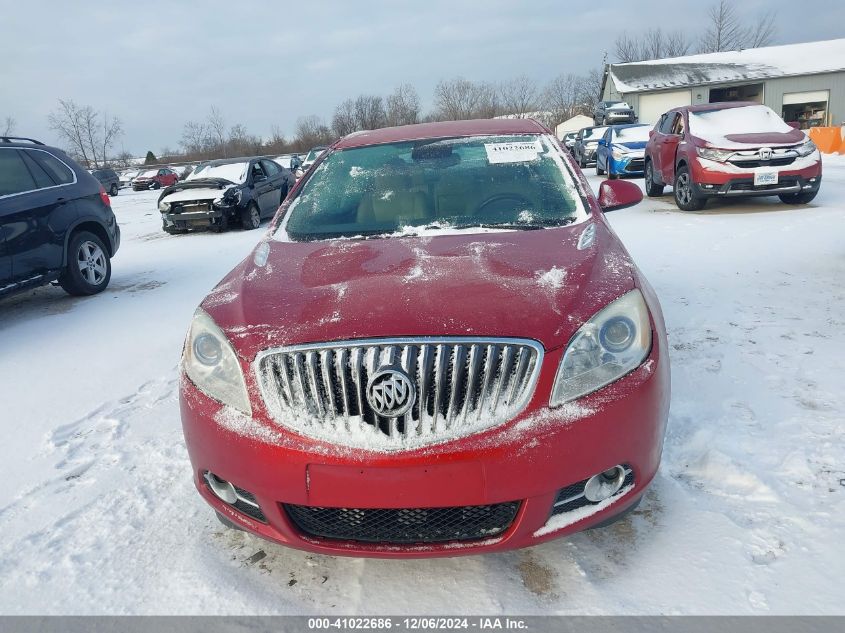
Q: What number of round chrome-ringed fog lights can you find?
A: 2